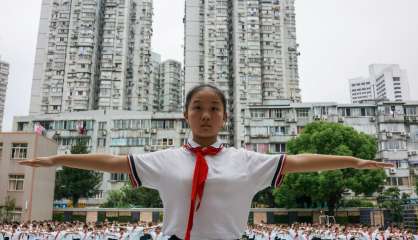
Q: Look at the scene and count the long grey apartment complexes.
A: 2